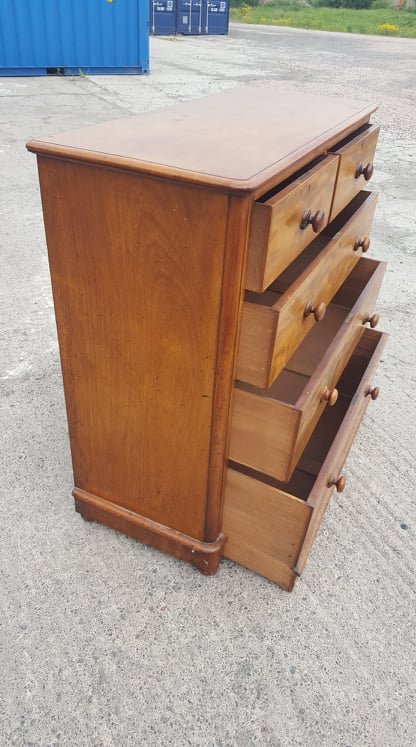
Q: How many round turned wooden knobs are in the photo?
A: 8